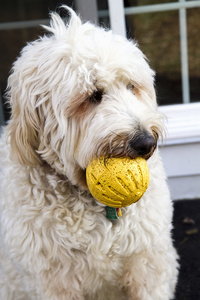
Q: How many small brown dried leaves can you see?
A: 2